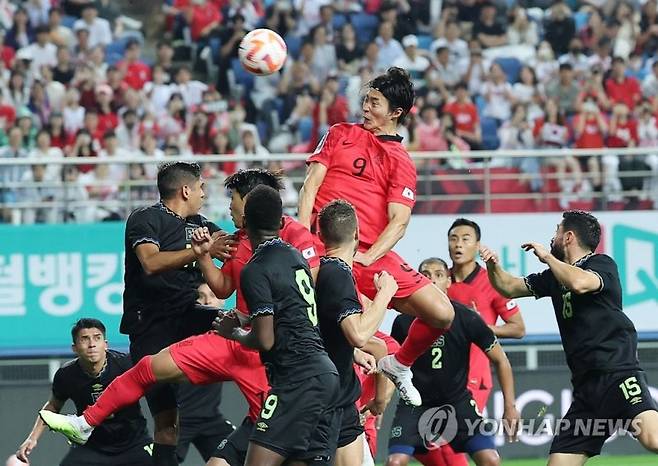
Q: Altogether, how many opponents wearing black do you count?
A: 7